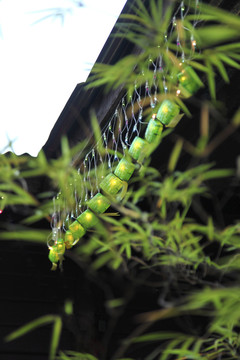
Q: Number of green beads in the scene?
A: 12